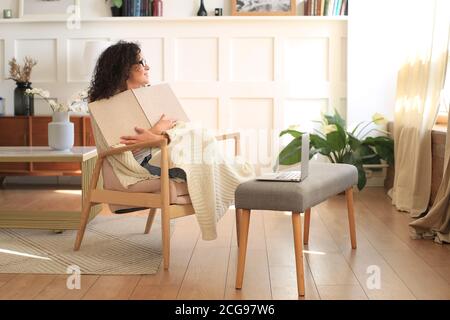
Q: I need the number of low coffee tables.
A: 1